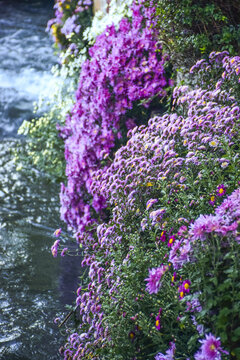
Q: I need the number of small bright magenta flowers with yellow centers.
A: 8